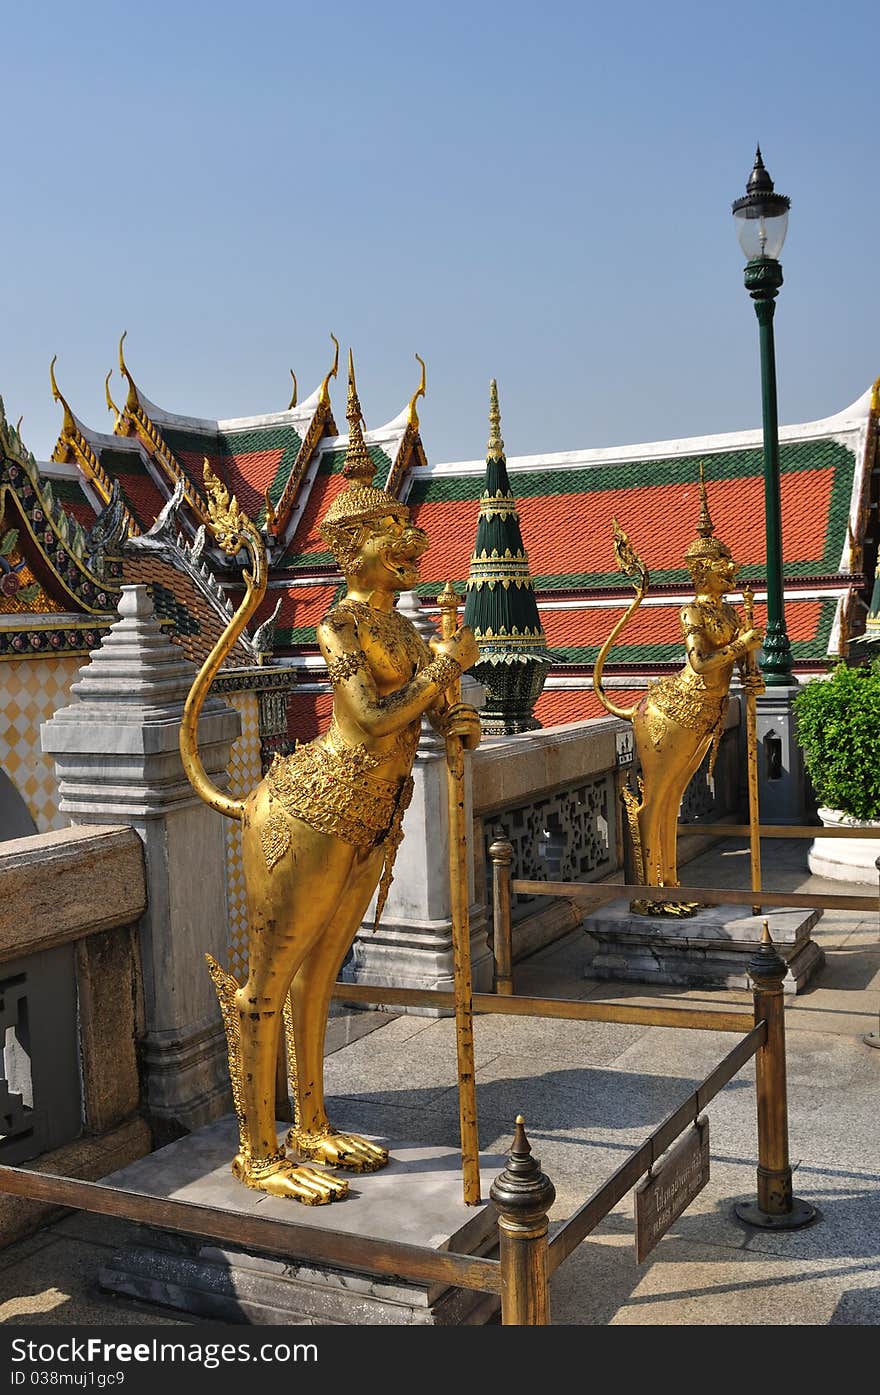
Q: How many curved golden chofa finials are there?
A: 6